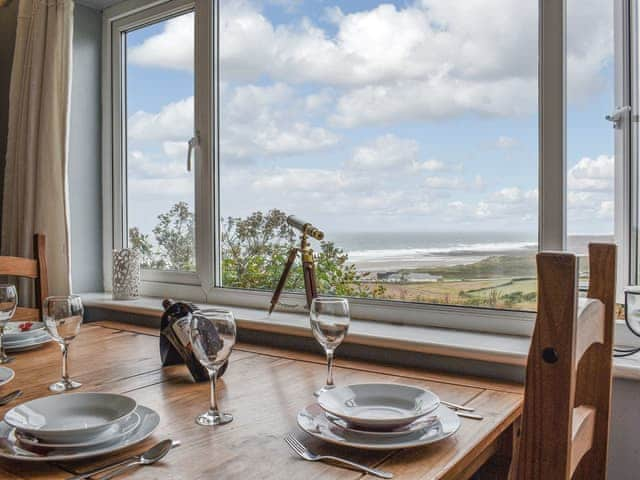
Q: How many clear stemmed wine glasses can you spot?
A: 4